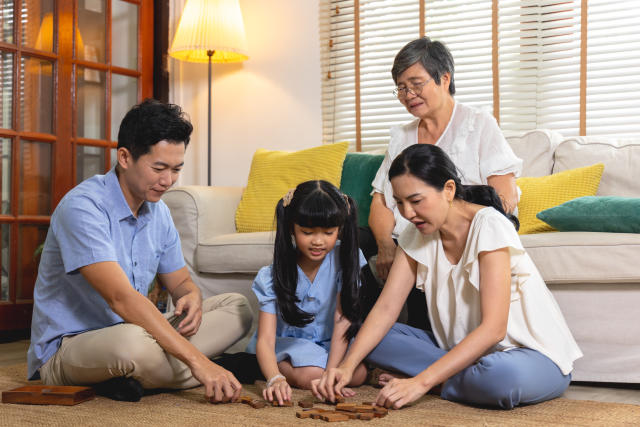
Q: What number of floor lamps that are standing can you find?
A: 1